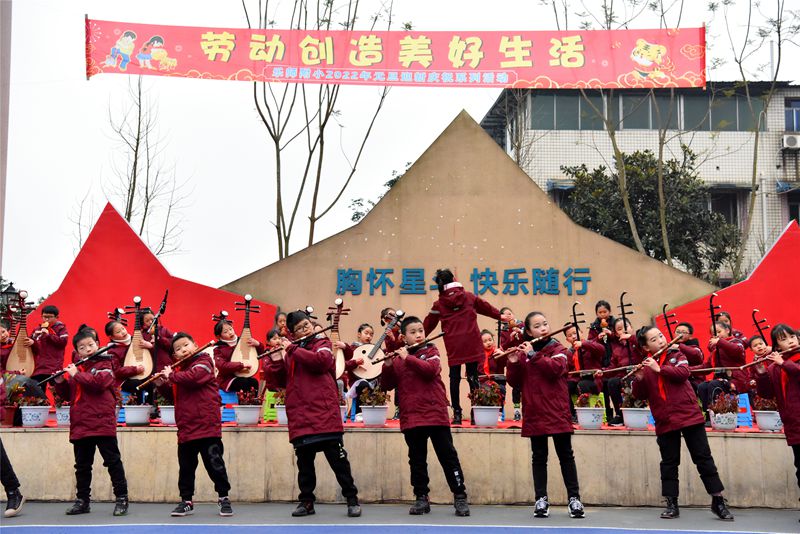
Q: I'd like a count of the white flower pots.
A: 12